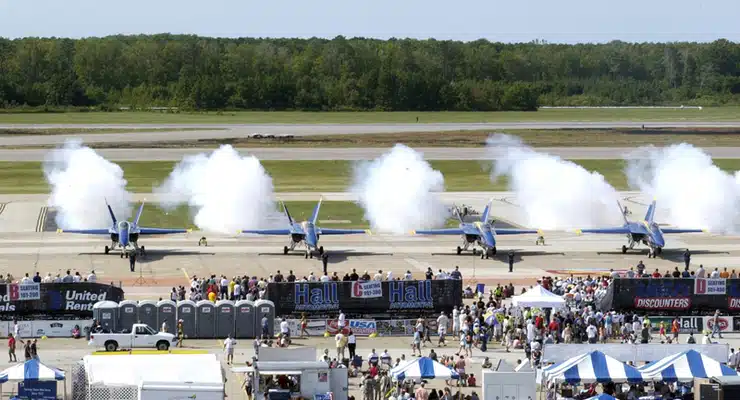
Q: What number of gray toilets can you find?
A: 9